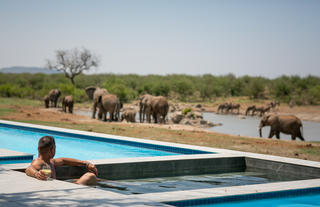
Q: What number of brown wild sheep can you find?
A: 0